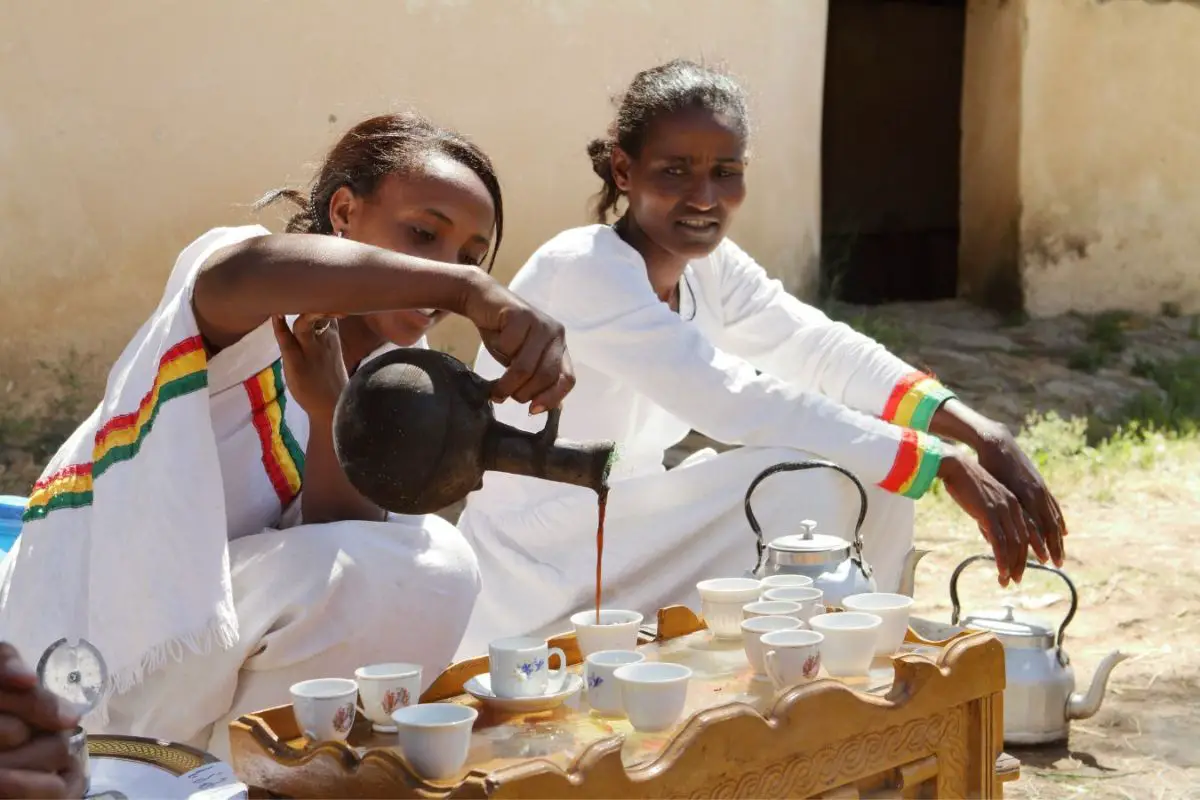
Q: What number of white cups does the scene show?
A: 15